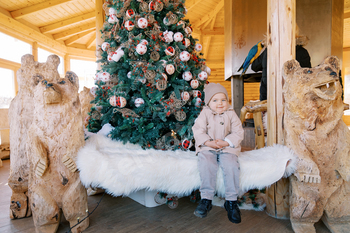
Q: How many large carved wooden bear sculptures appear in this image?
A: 3